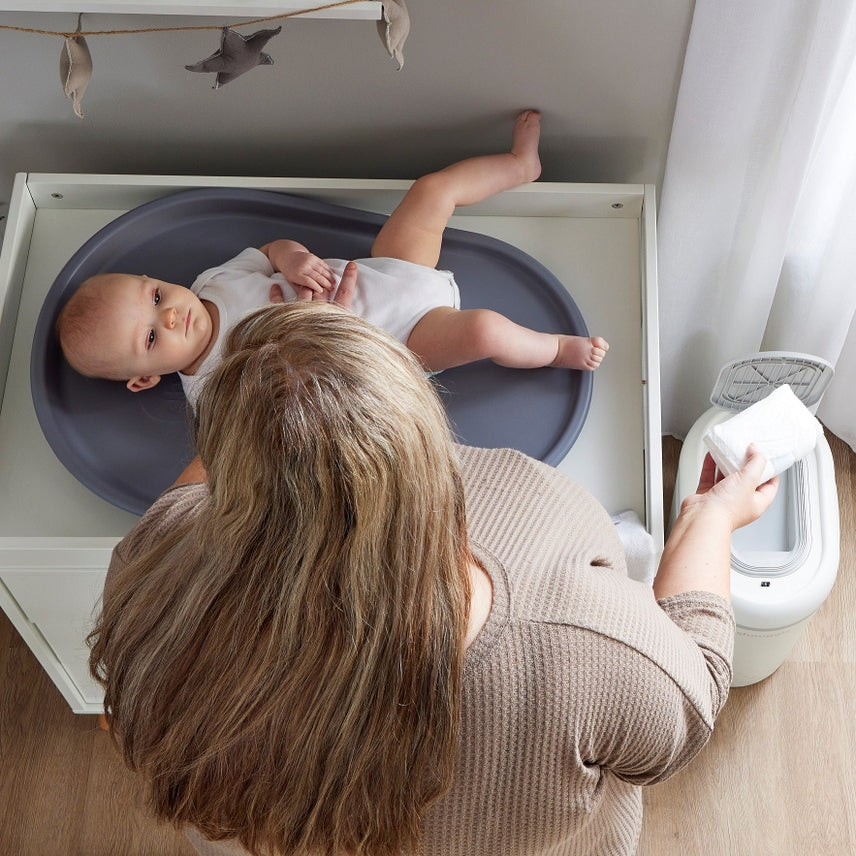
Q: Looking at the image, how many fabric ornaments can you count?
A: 3